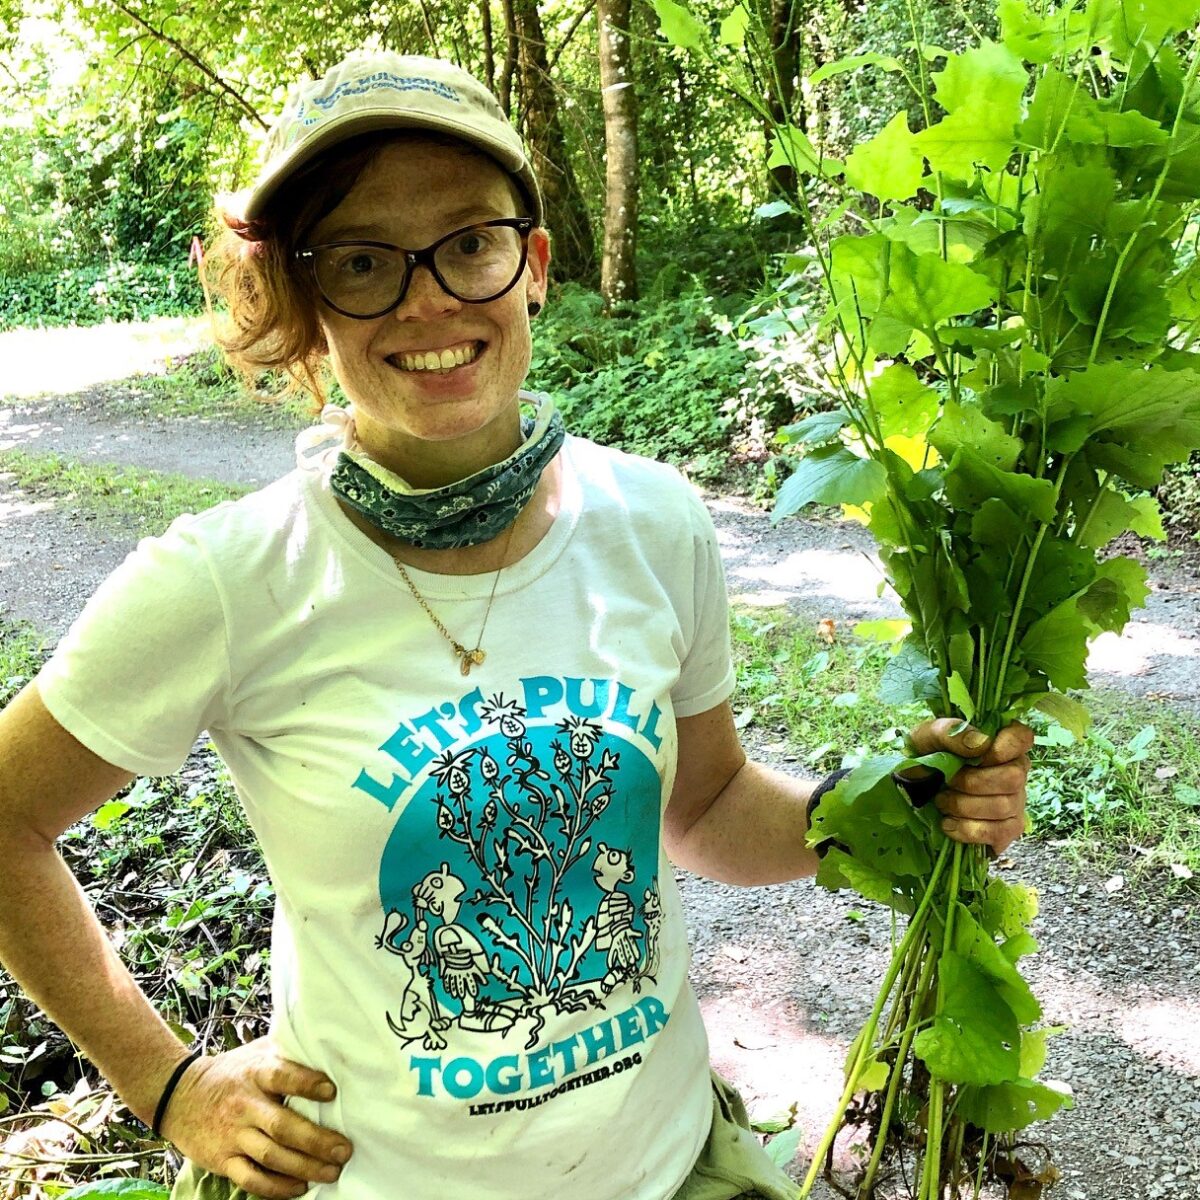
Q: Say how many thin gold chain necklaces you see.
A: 1